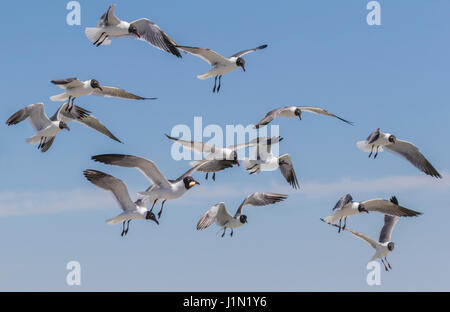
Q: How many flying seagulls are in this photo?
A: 13